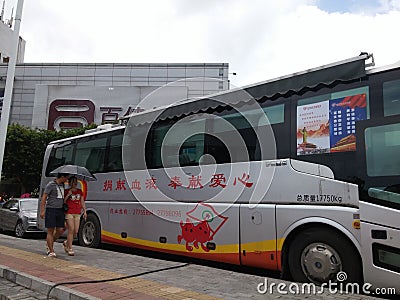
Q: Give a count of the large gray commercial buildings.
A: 1